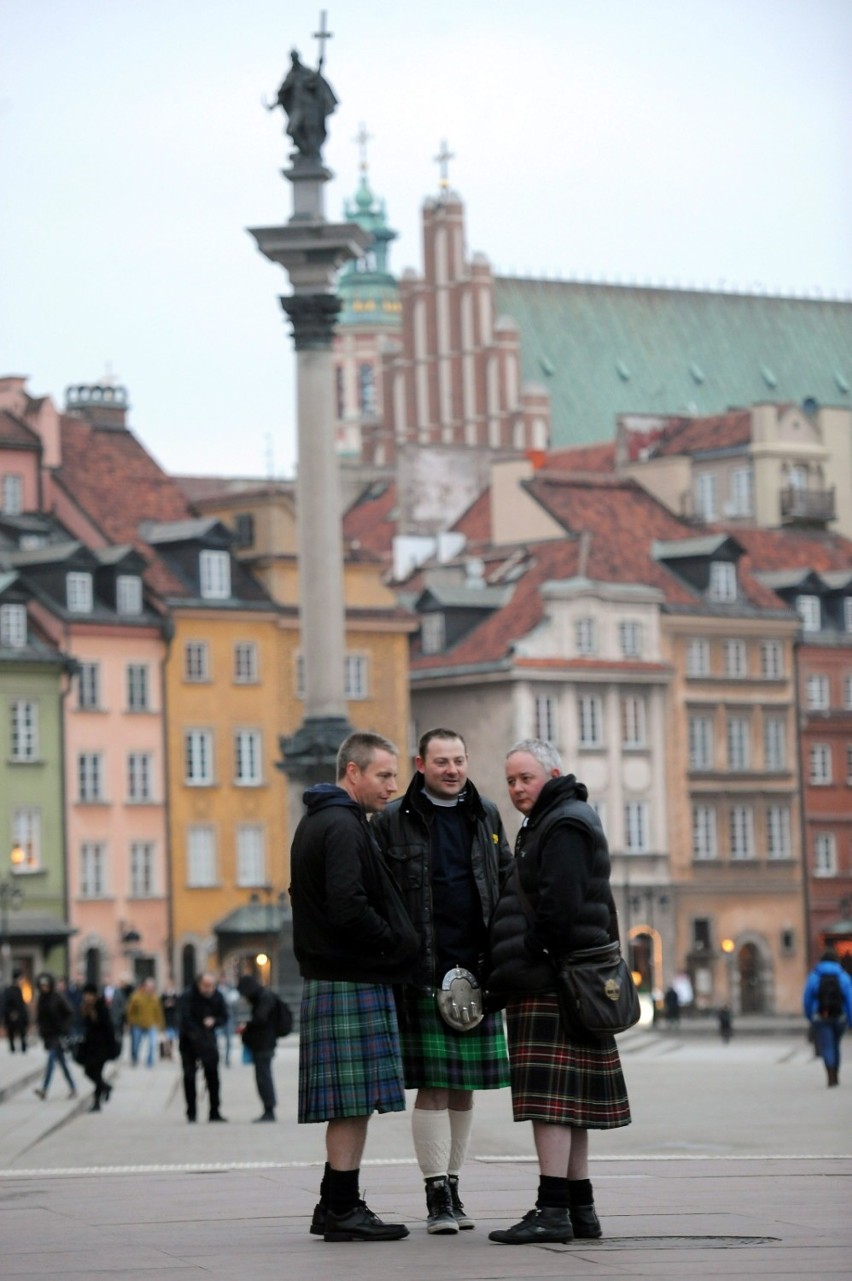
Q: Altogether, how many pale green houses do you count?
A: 1